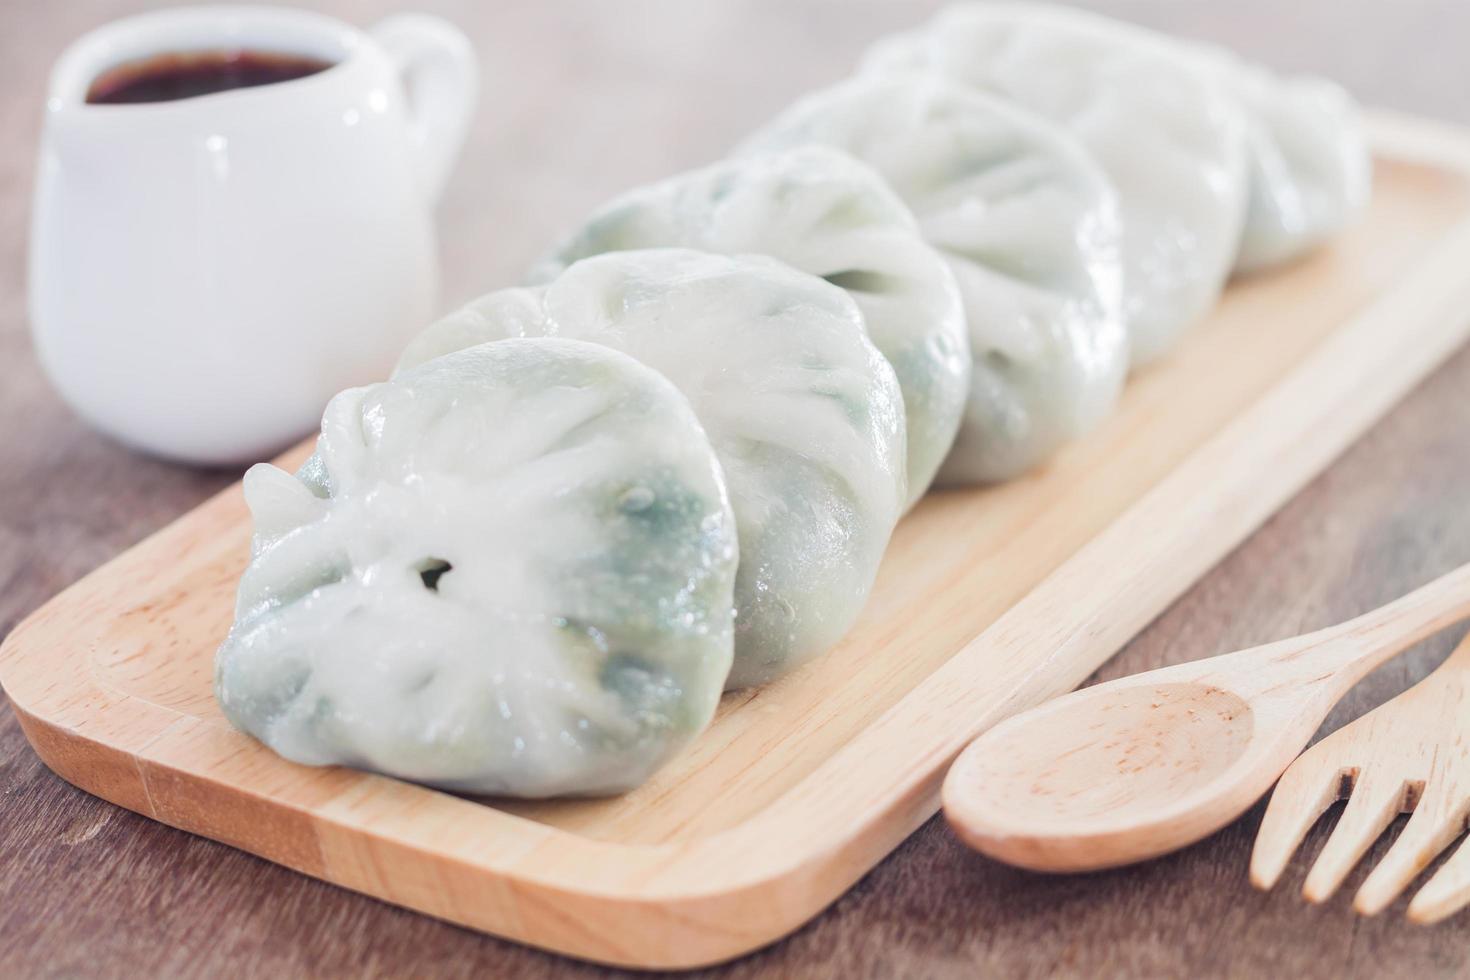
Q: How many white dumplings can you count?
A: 6